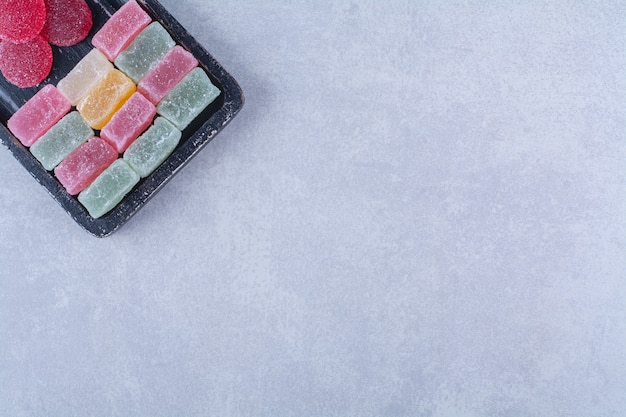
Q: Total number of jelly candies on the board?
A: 15